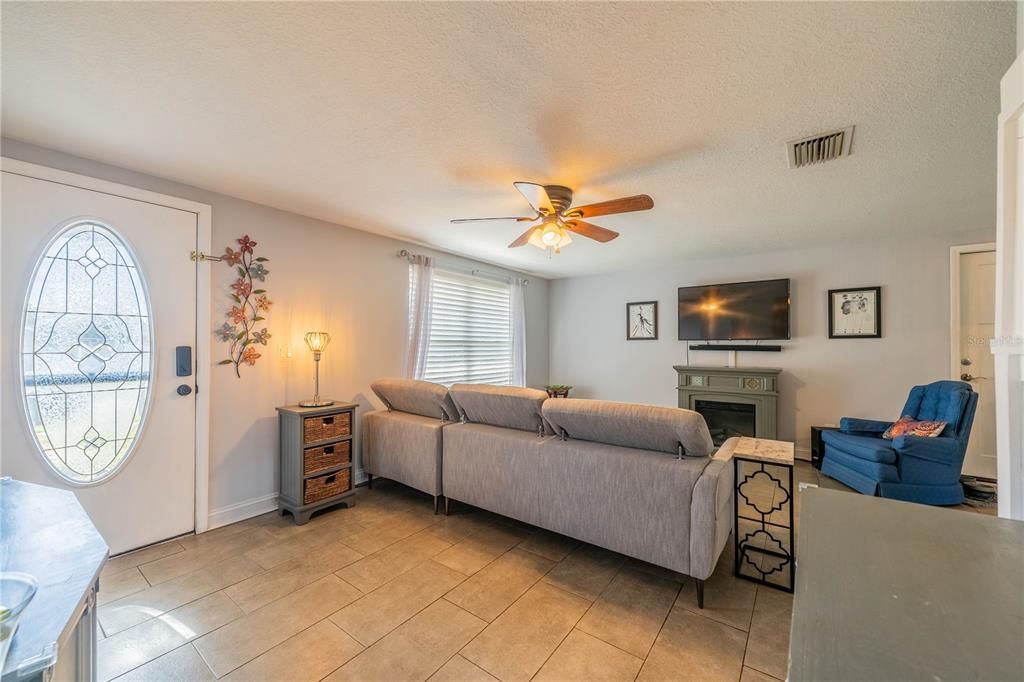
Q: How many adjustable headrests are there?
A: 3